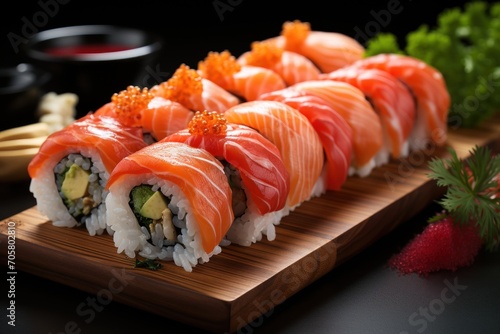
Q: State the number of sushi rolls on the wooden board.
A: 13